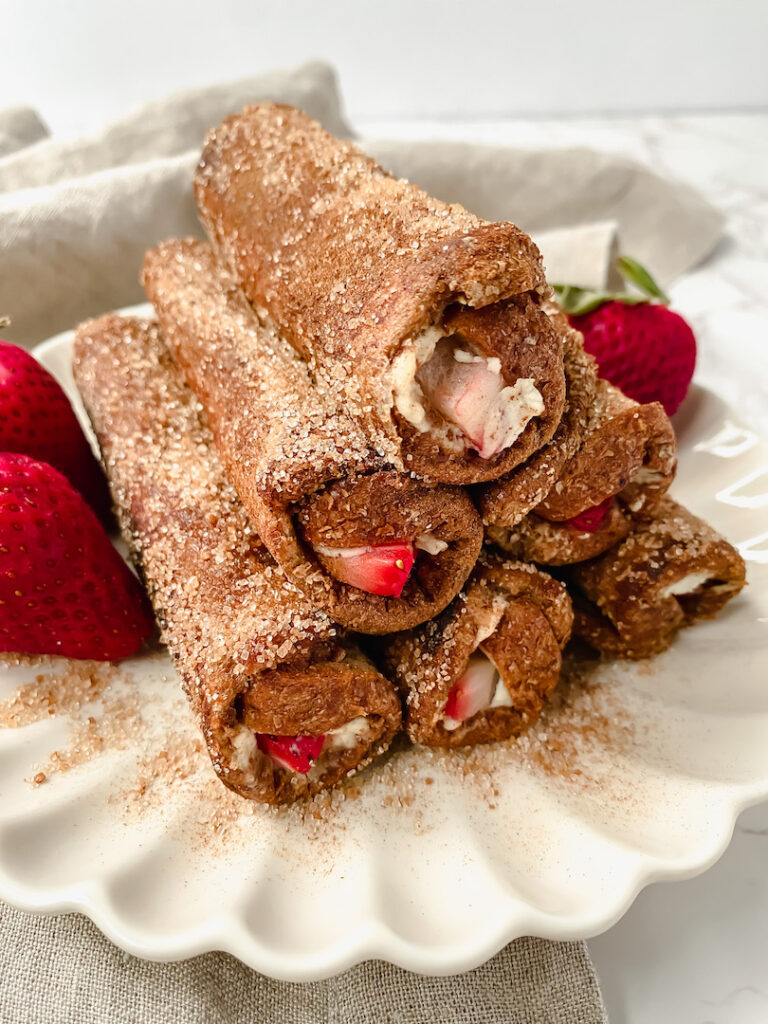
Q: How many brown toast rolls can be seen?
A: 6